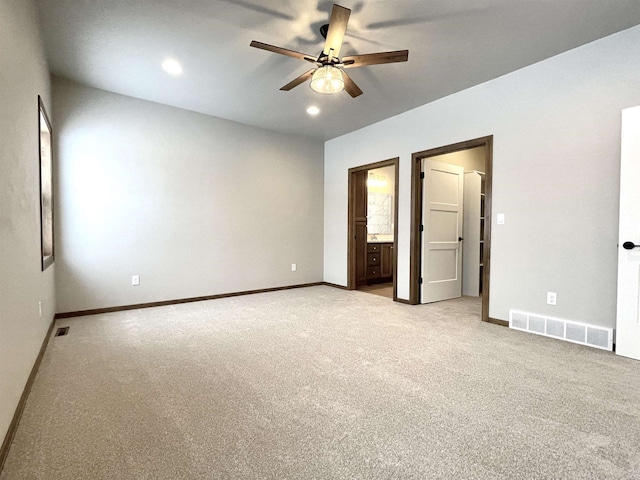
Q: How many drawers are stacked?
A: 3